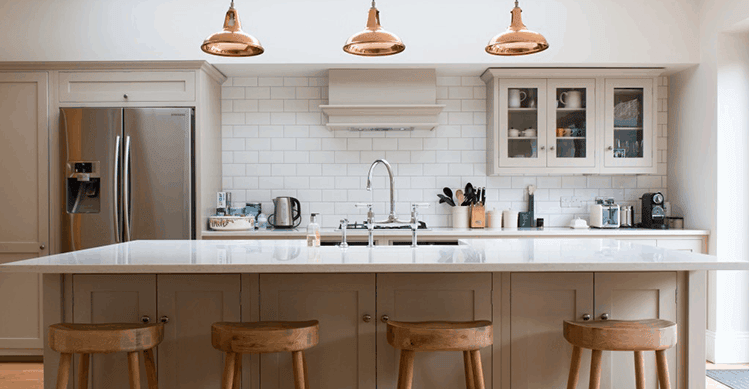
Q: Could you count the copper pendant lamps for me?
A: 3